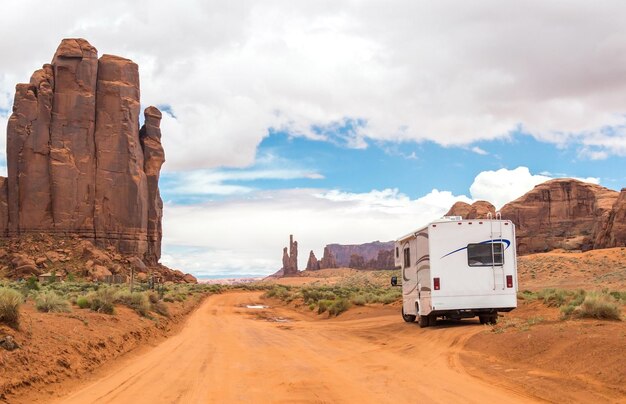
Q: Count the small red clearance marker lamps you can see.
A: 5